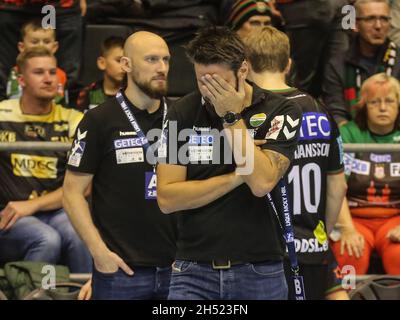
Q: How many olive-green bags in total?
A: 1